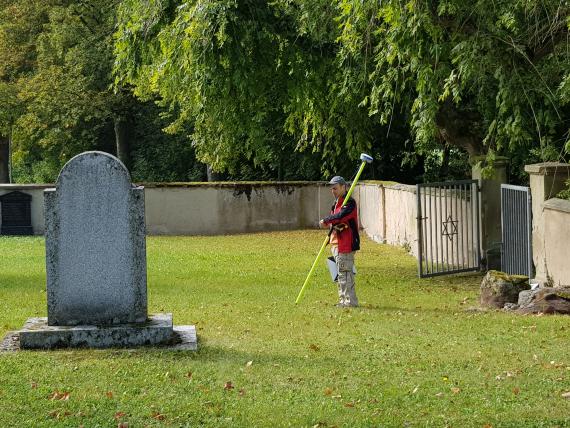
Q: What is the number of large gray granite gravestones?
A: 1